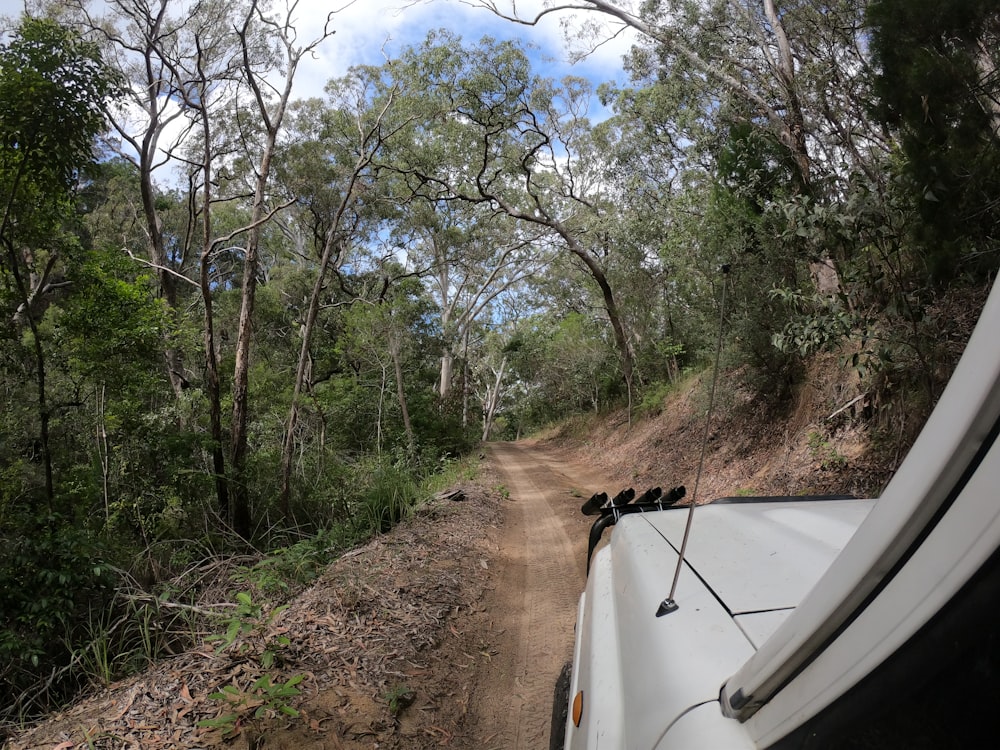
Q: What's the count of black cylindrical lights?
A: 4